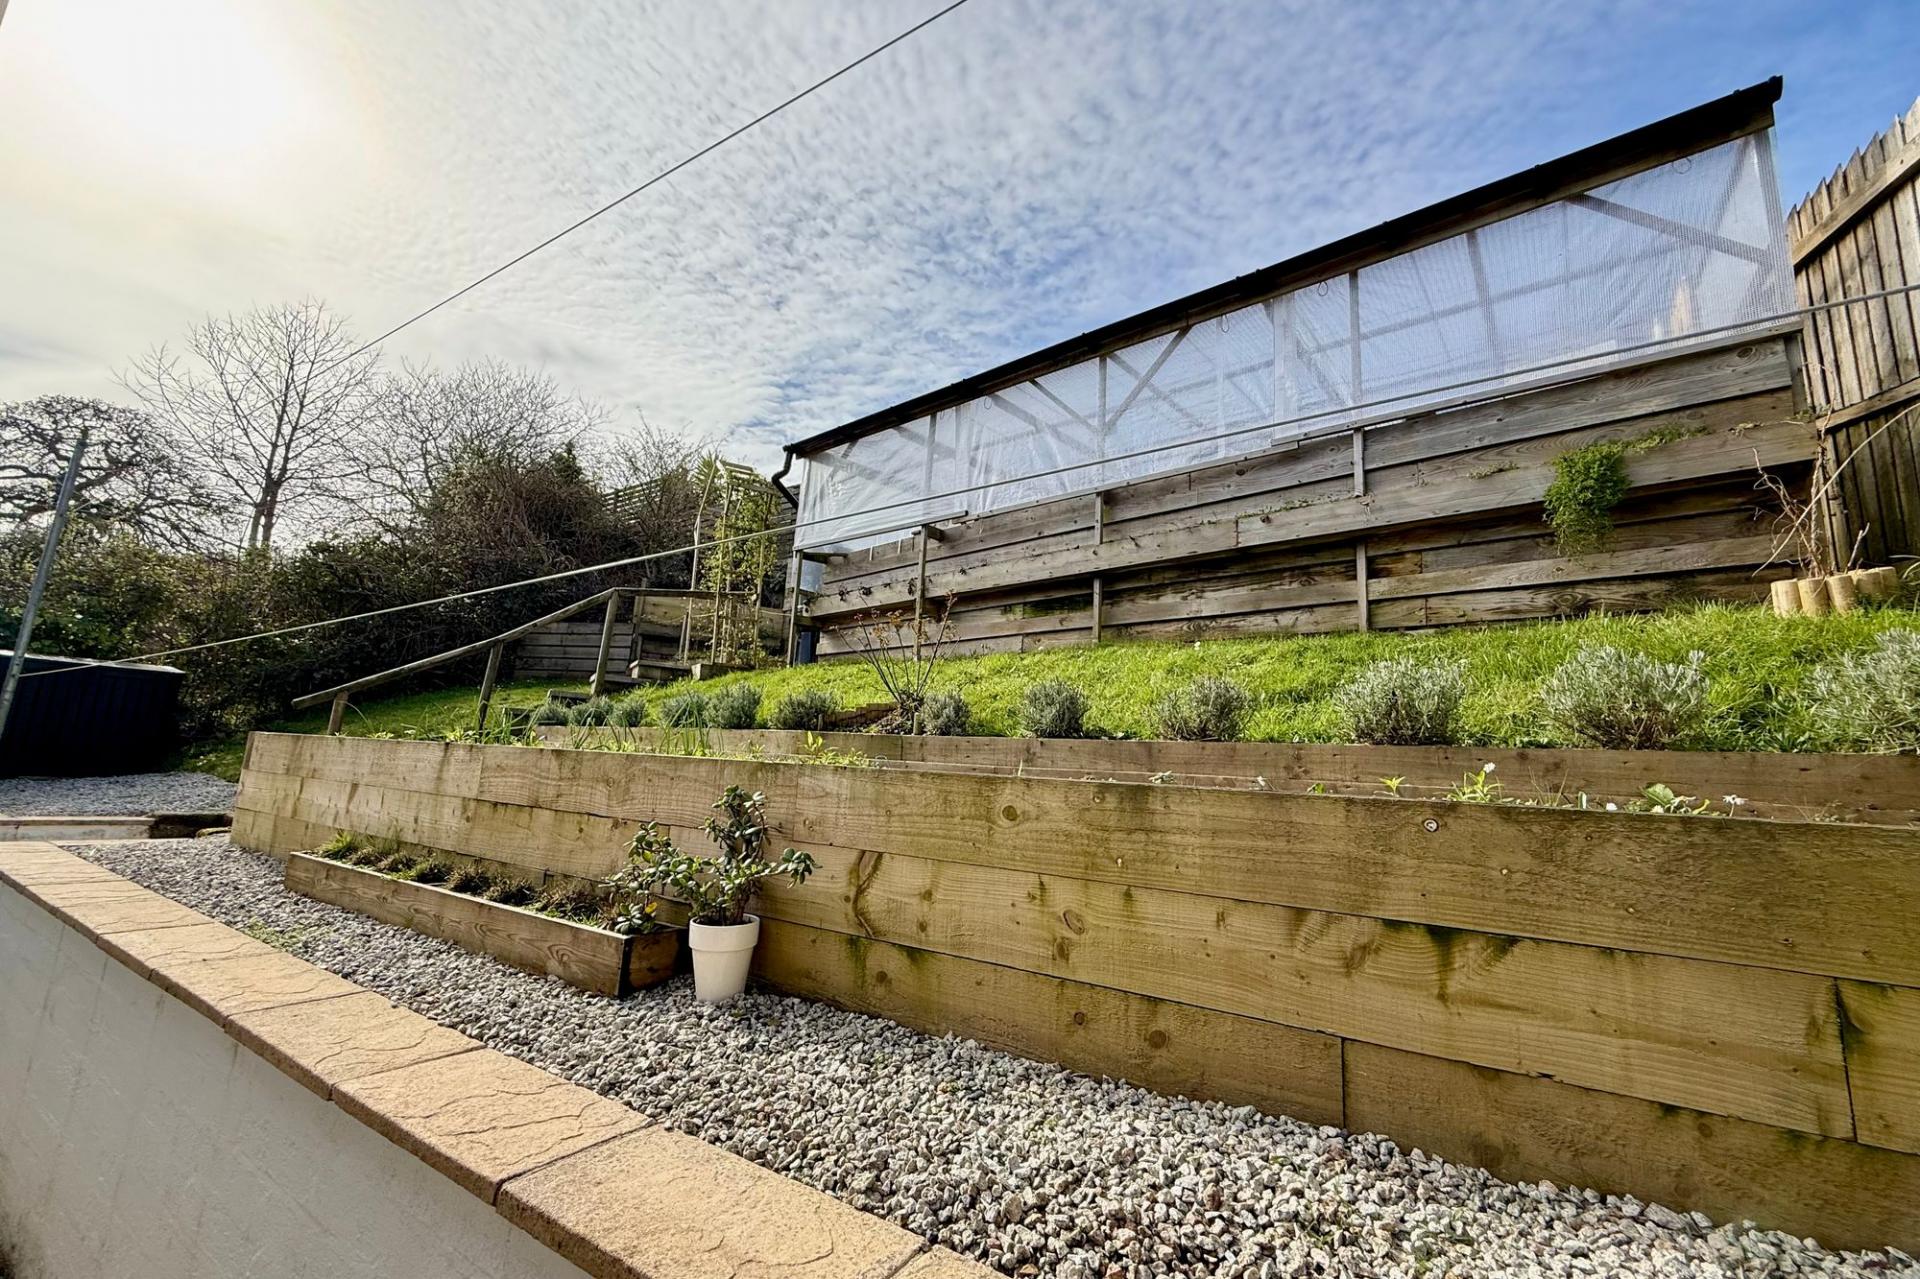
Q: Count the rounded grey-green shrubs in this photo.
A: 12